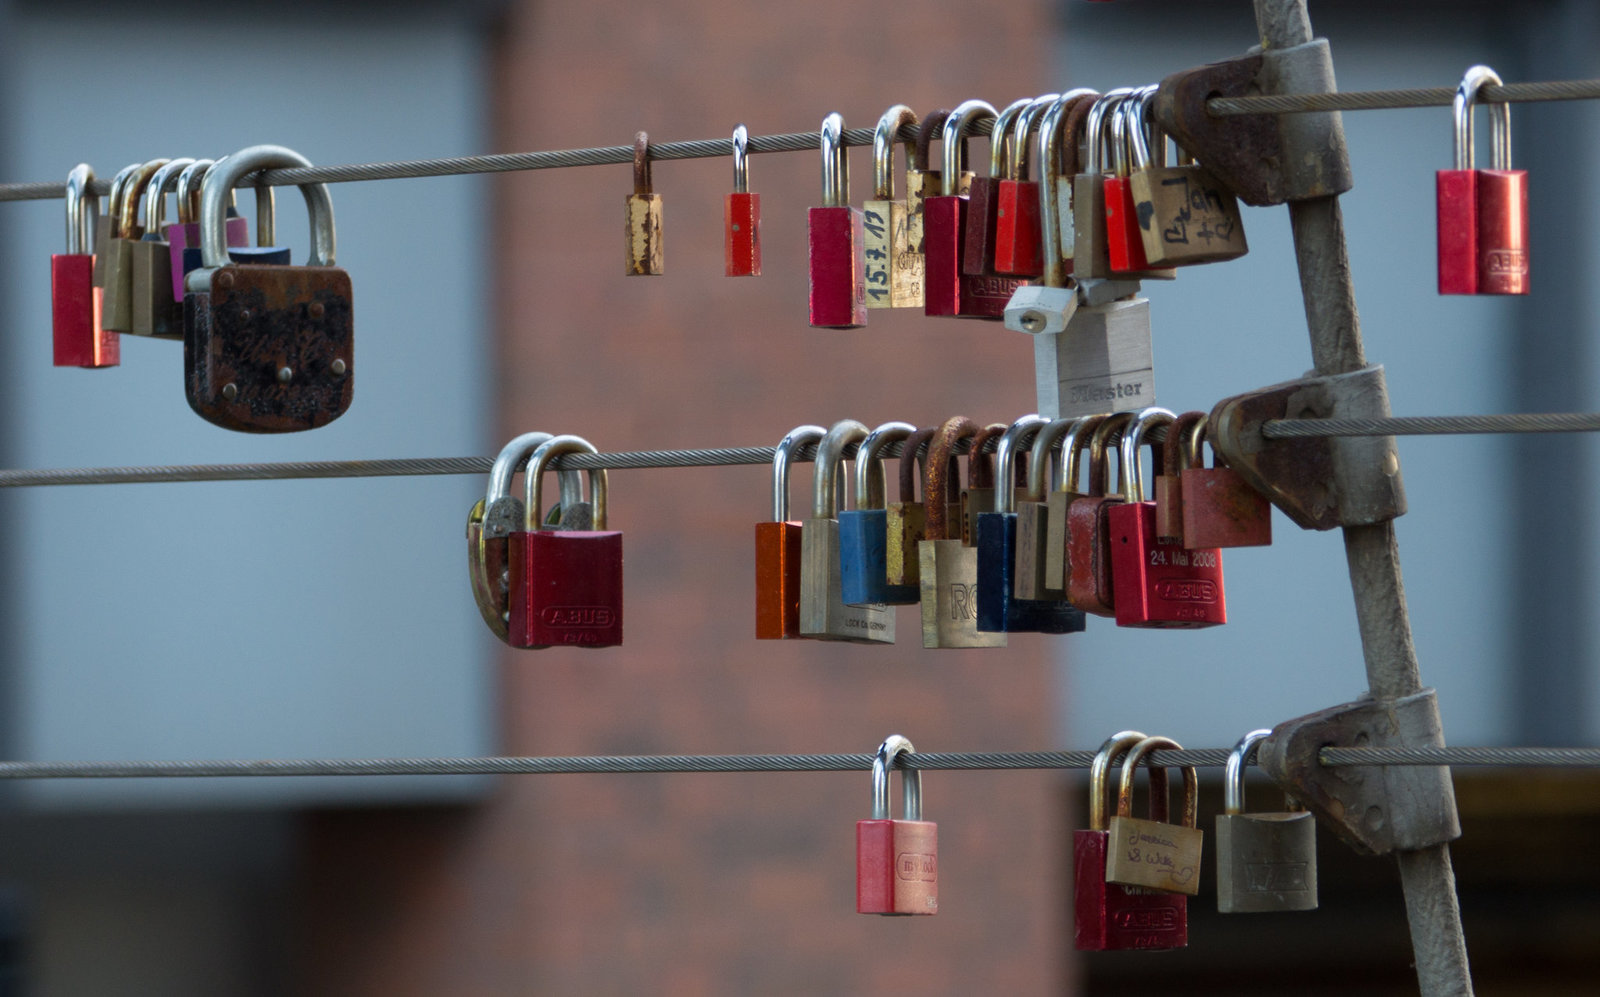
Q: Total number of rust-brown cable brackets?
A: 3